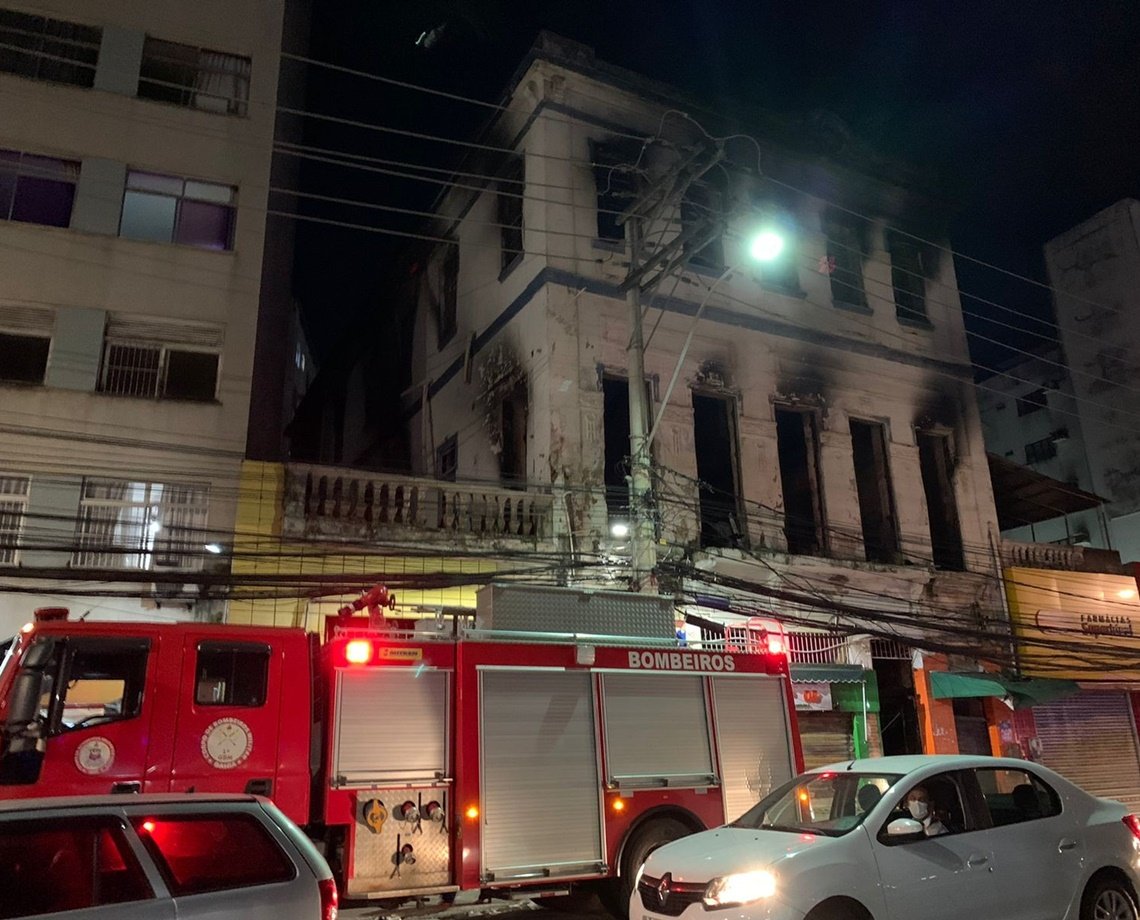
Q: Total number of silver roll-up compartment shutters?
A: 4